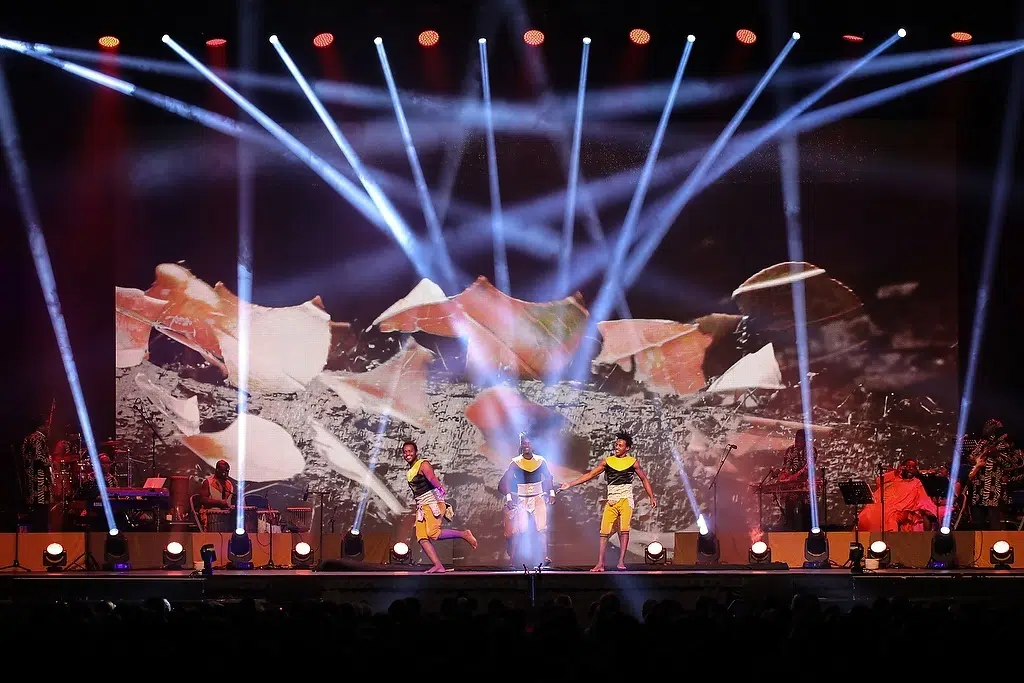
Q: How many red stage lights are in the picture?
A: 9